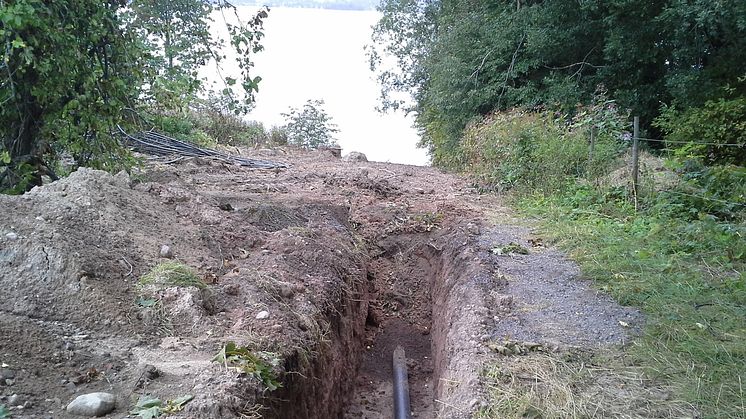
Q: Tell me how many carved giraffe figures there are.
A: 0